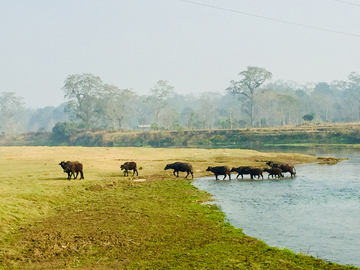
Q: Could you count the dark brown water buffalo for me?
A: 8